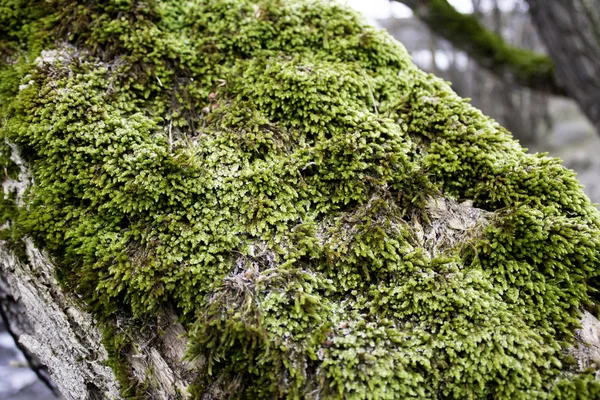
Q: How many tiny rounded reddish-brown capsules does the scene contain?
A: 0